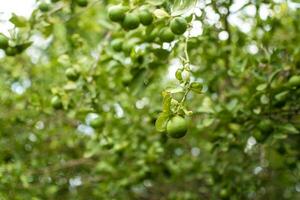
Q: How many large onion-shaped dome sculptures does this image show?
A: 0